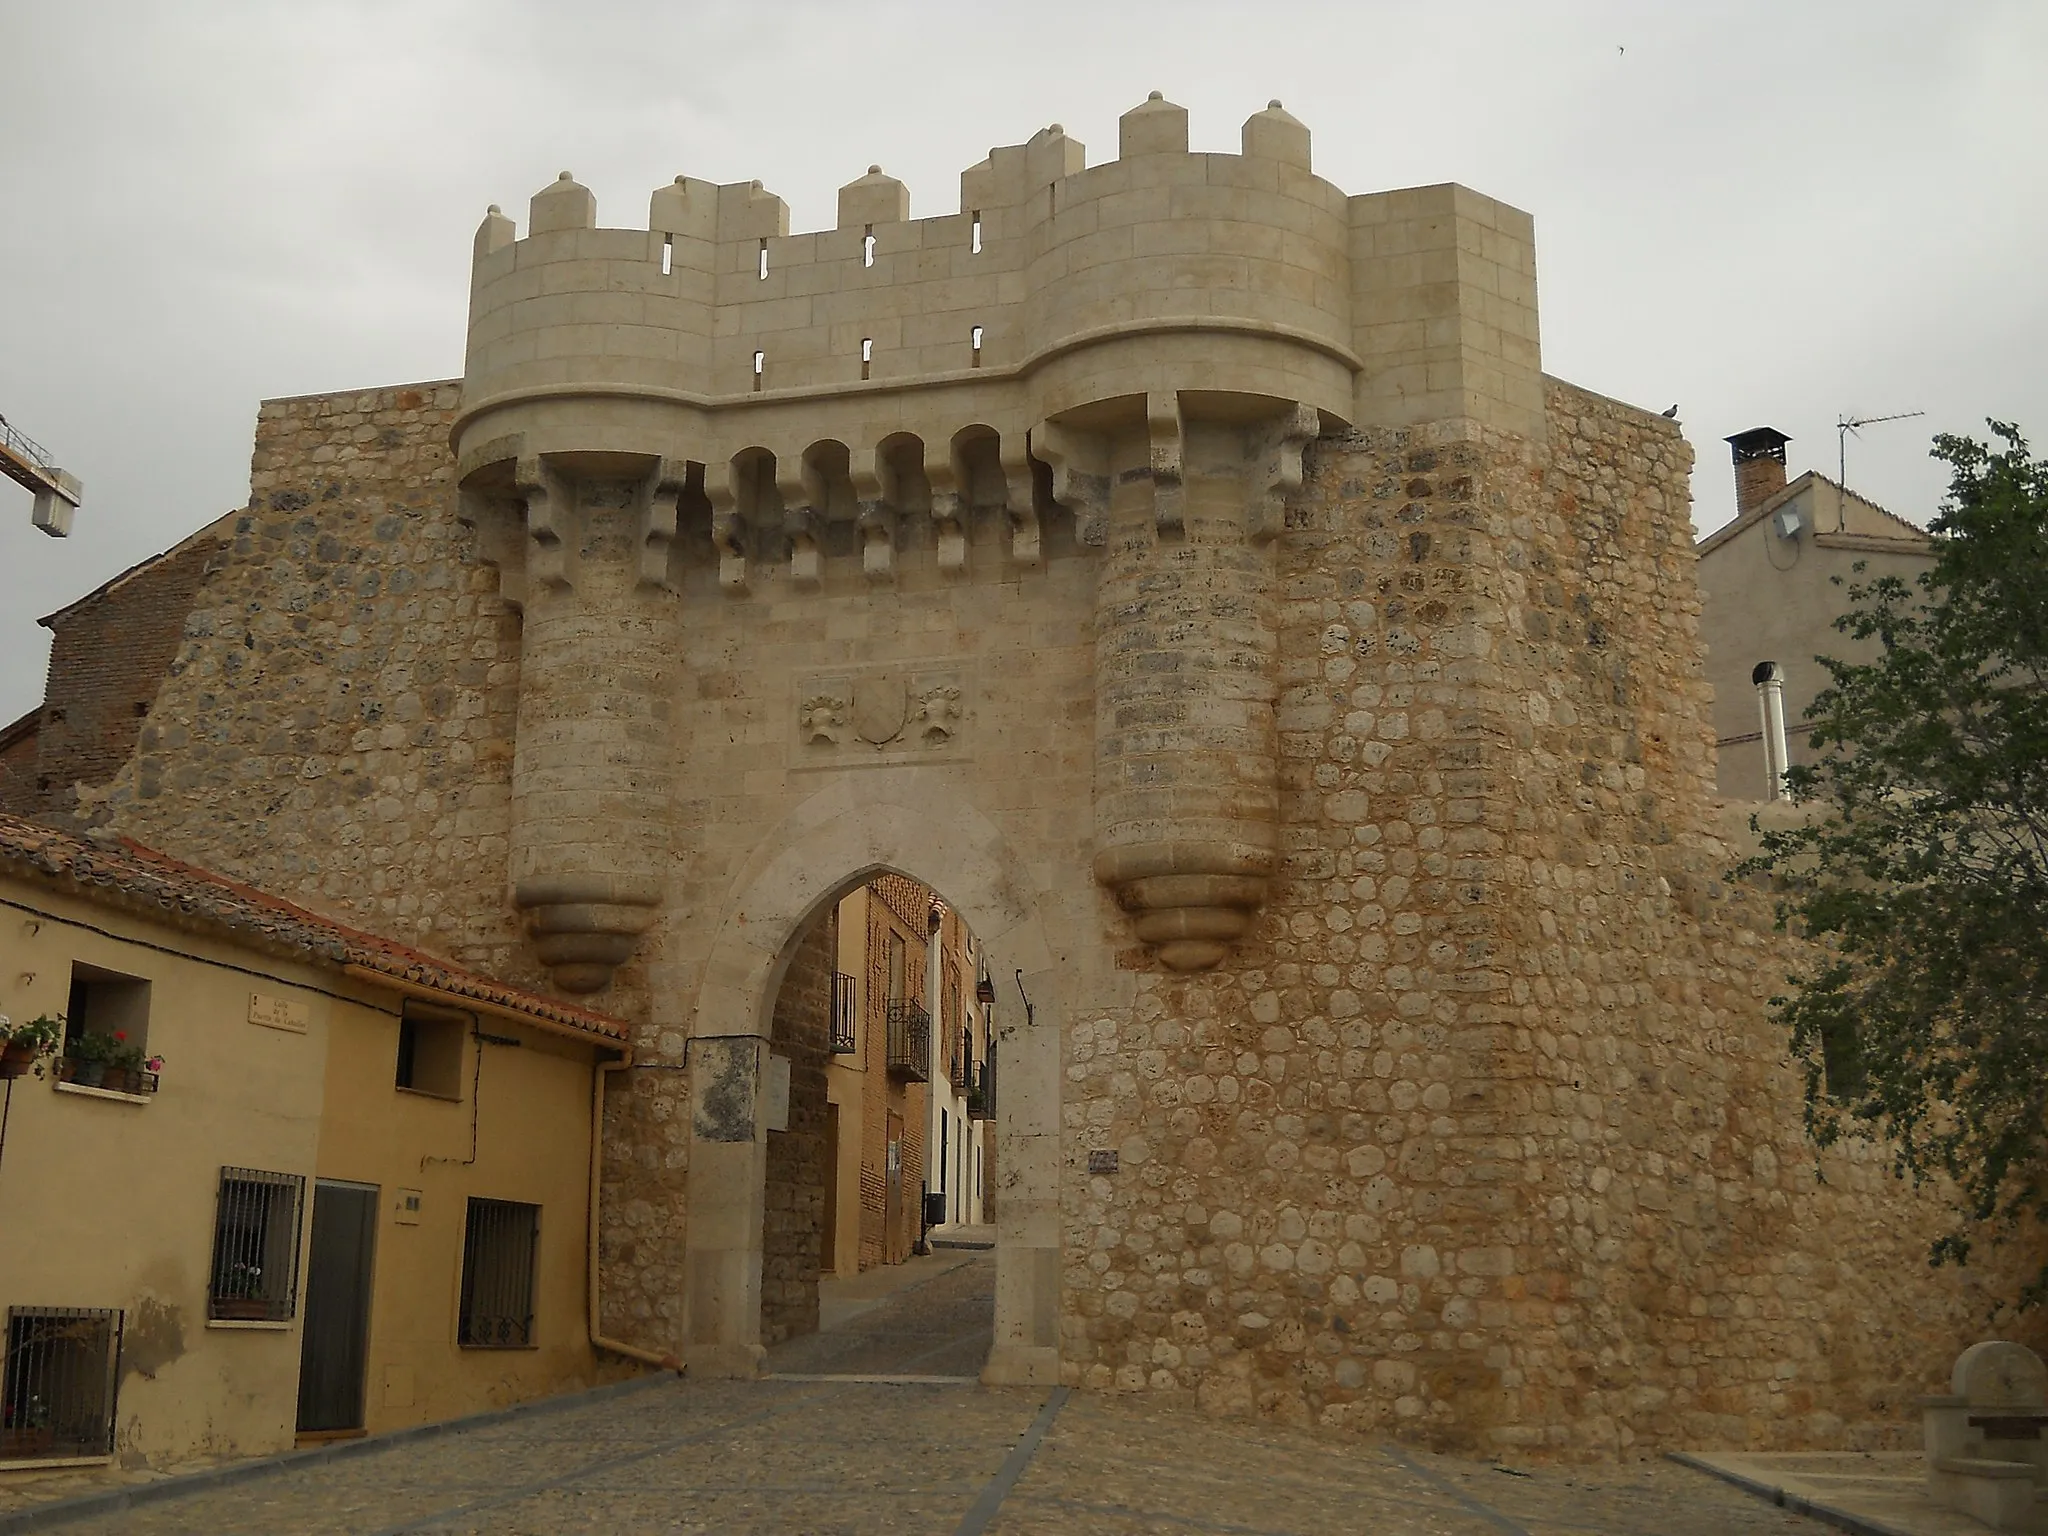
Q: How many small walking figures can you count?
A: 0